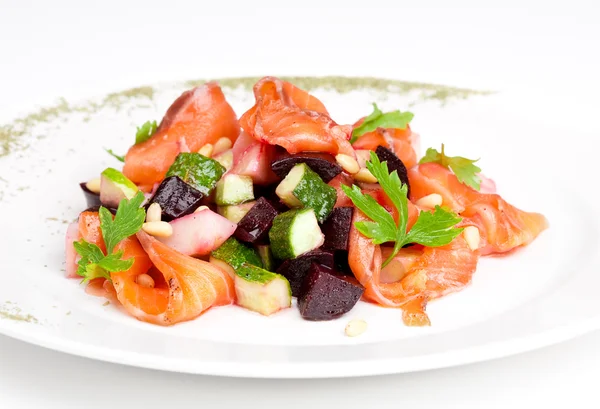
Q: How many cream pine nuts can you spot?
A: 12